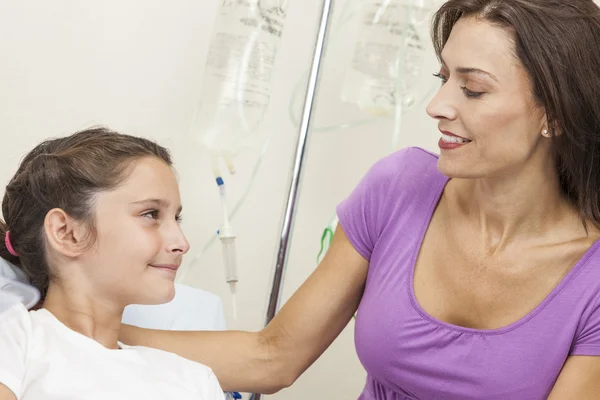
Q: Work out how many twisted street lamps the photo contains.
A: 0